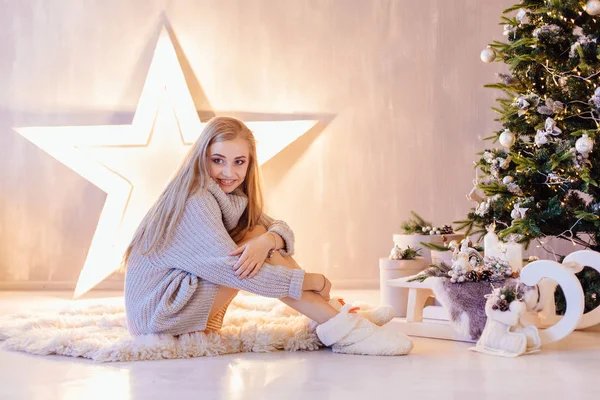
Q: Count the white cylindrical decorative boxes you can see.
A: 3